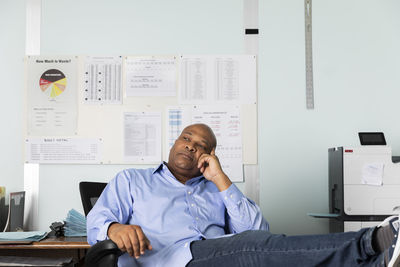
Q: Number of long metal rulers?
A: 1